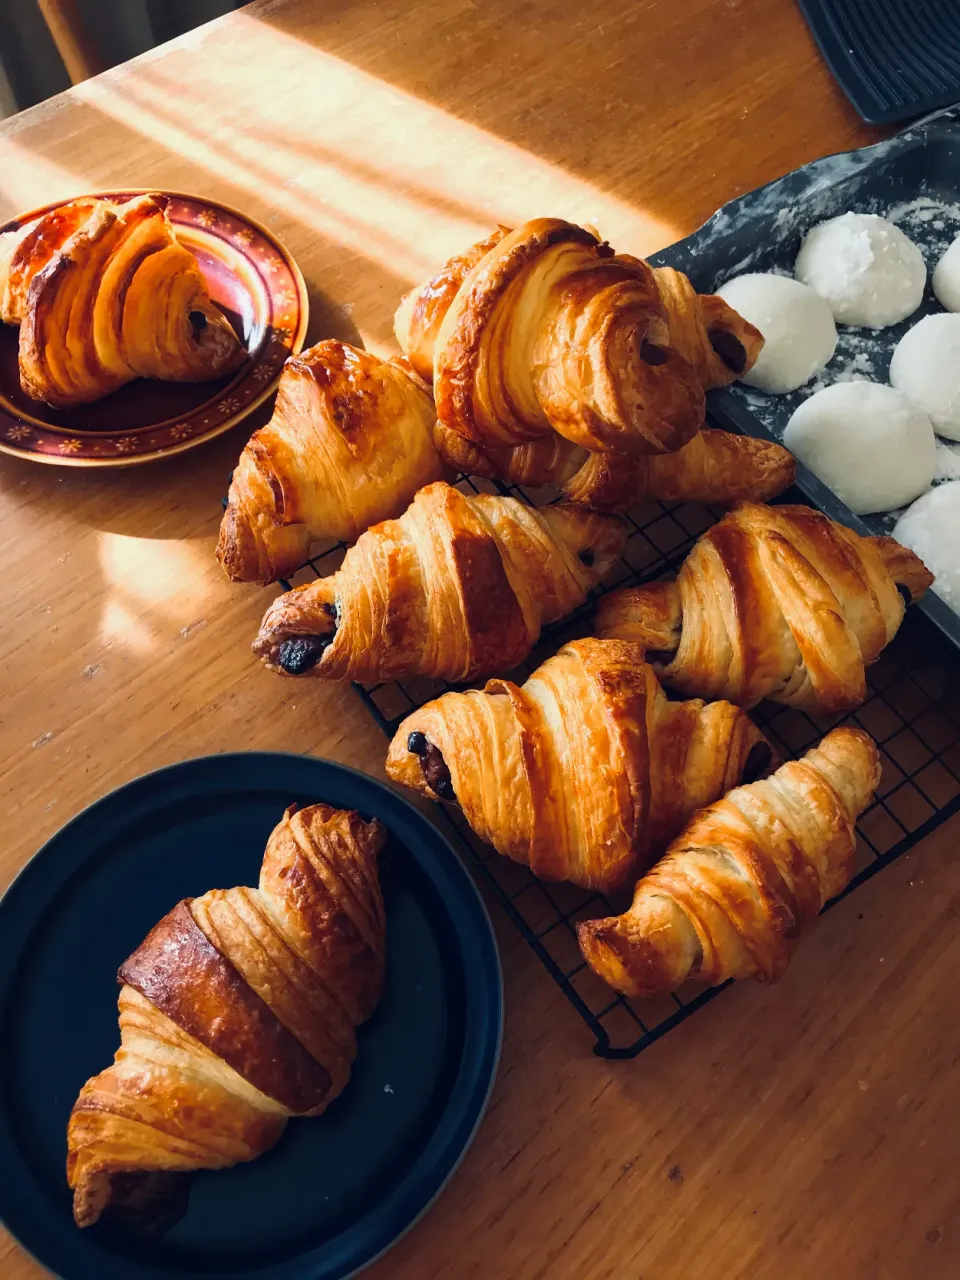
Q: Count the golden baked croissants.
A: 10